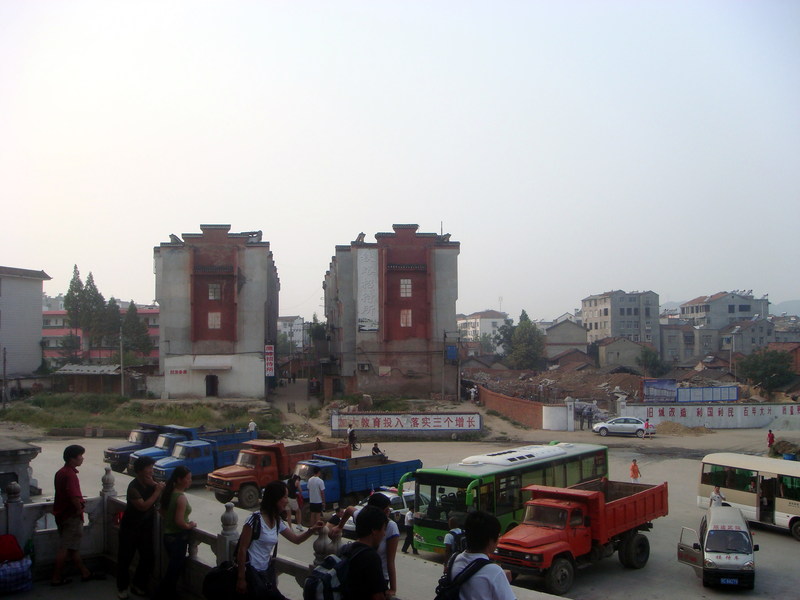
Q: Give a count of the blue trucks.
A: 4